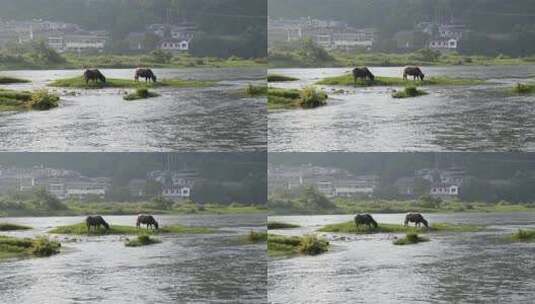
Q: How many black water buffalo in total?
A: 8